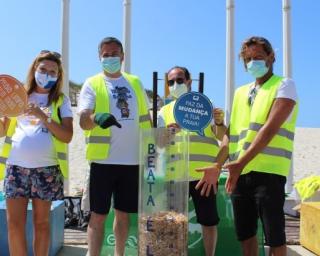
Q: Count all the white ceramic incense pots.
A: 0